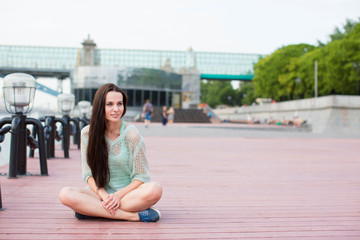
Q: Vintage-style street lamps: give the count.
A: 3